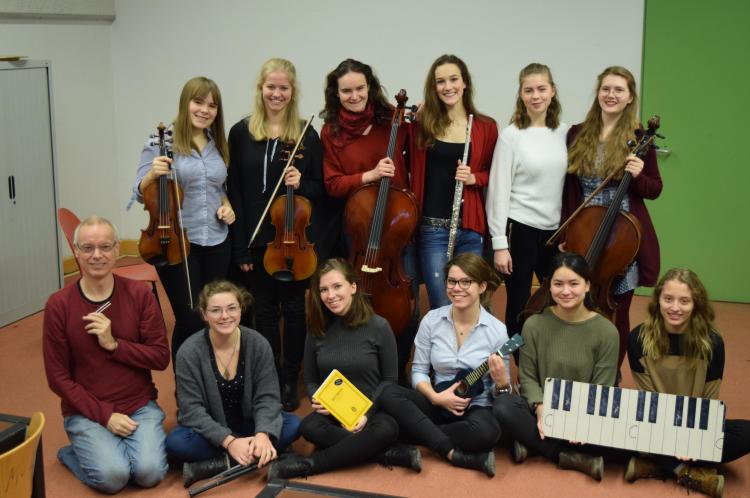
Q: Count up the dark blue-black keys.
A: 10